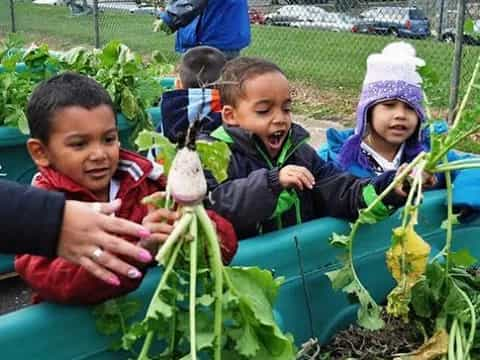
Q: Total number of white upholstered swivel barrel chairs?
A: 0